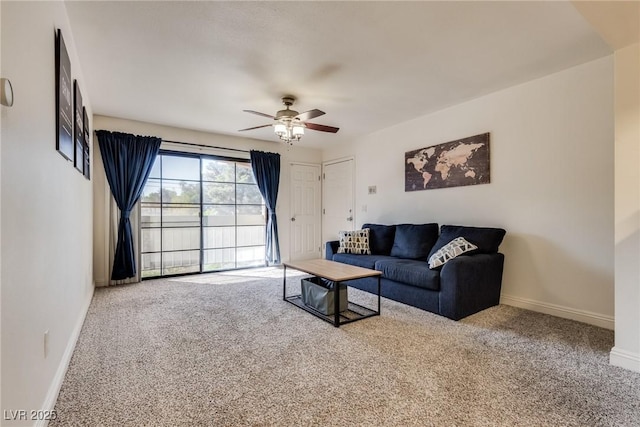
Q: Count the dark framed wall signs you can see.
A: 3